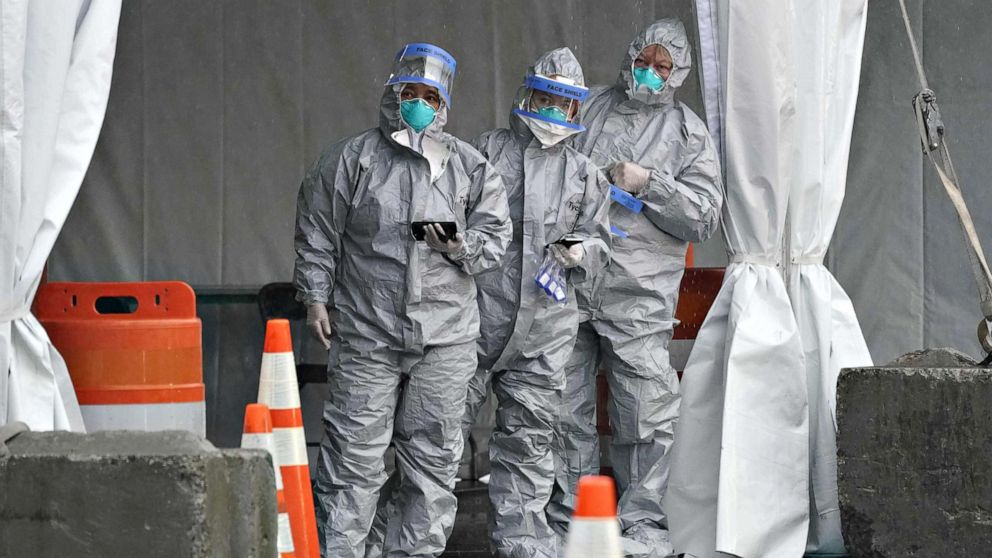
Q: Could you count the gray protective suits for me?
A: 3